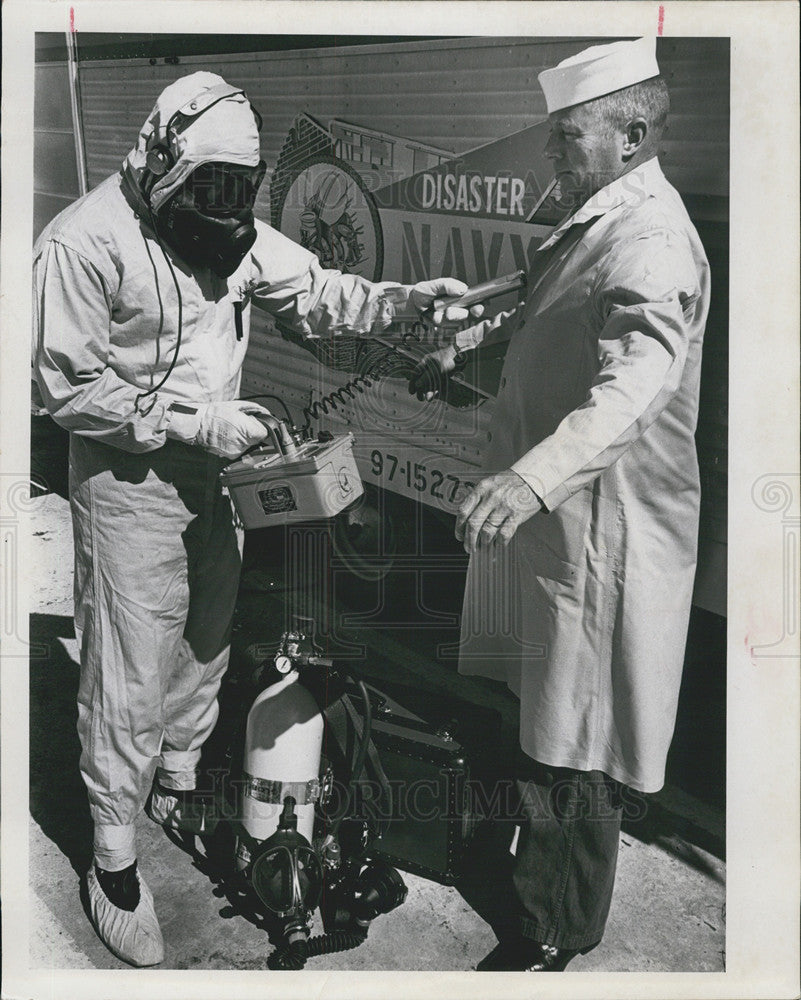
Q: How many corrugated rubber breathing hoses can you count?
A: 1